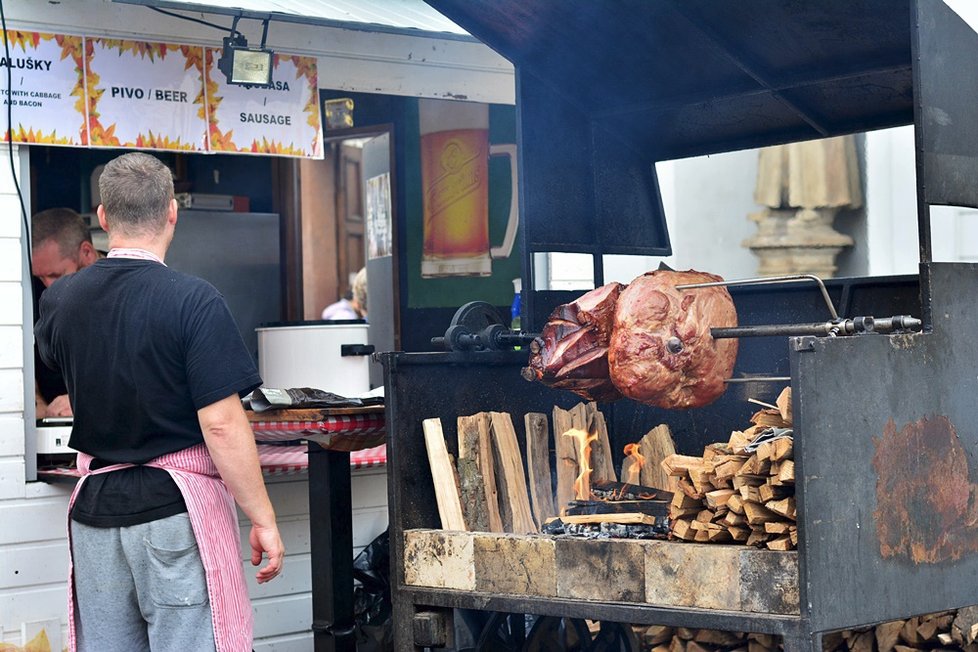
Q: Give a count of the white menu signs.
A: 3